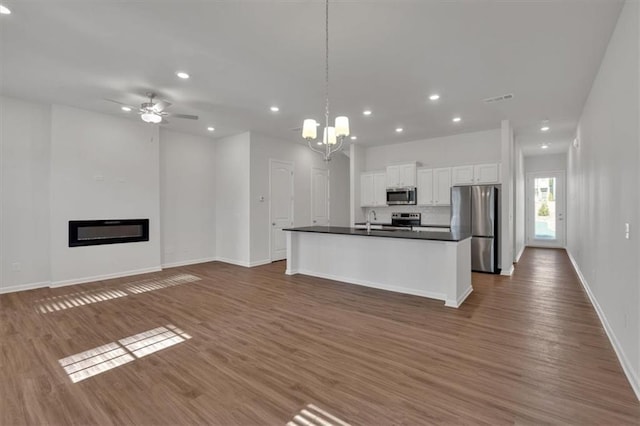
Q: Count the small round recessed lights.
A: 14